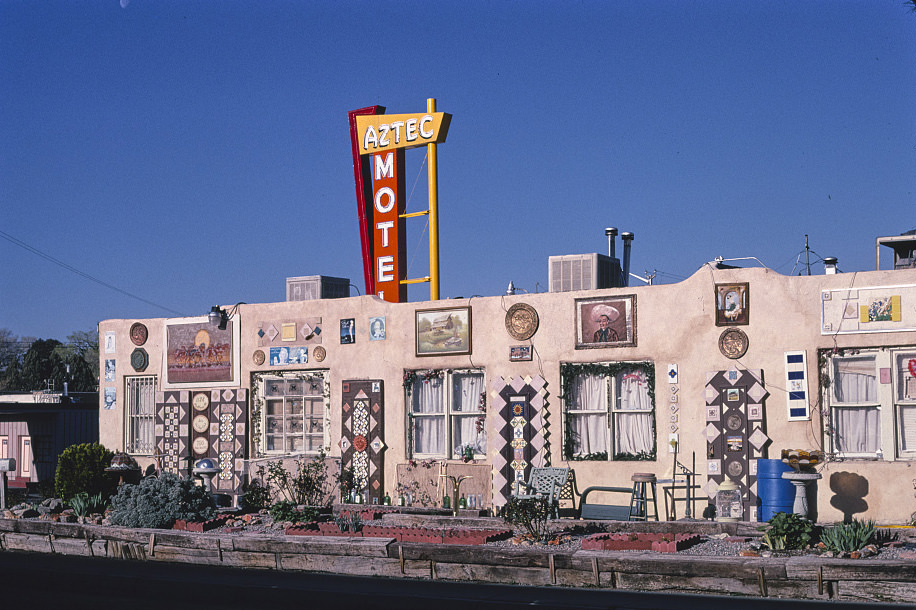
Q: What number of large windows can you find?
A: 4